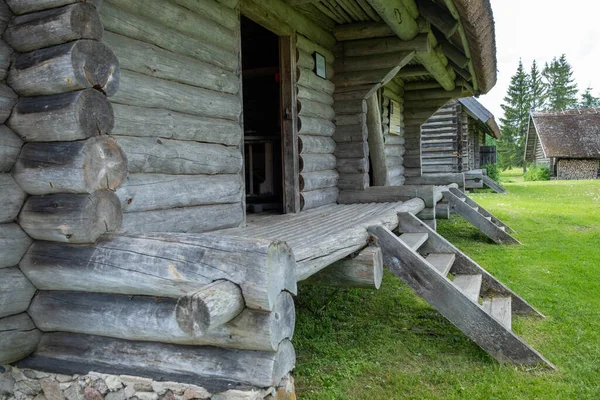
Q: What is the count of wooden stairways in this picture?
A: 3